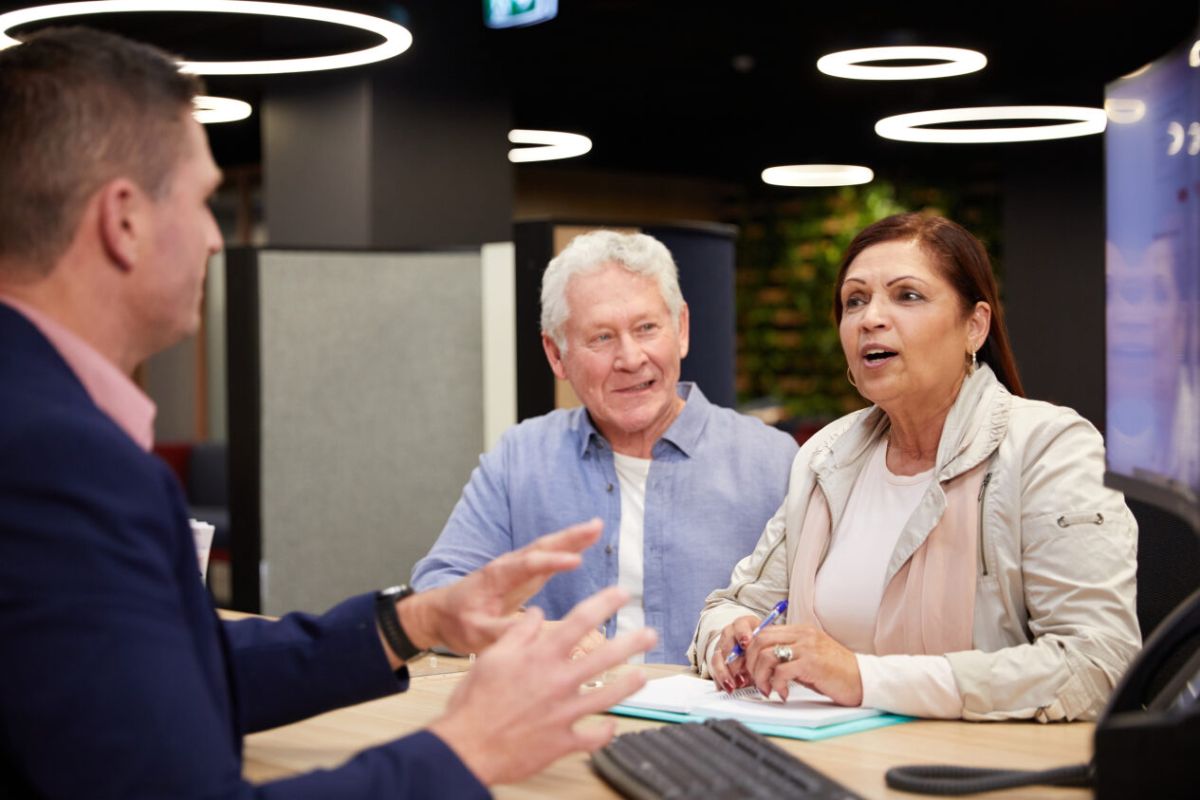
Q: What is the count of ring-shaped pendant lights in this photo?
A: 6